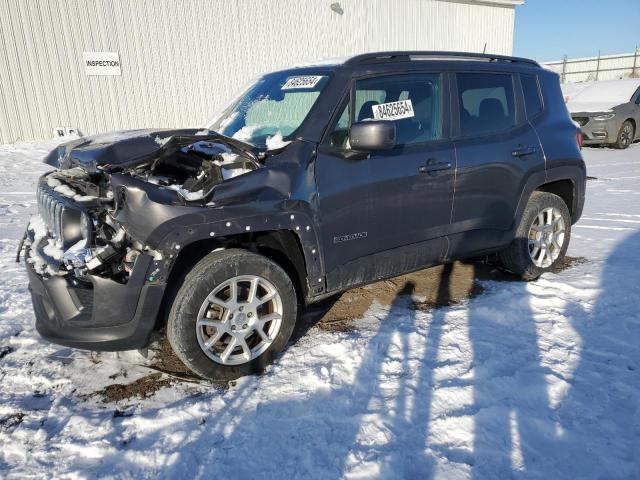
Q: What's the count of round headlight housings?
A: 1